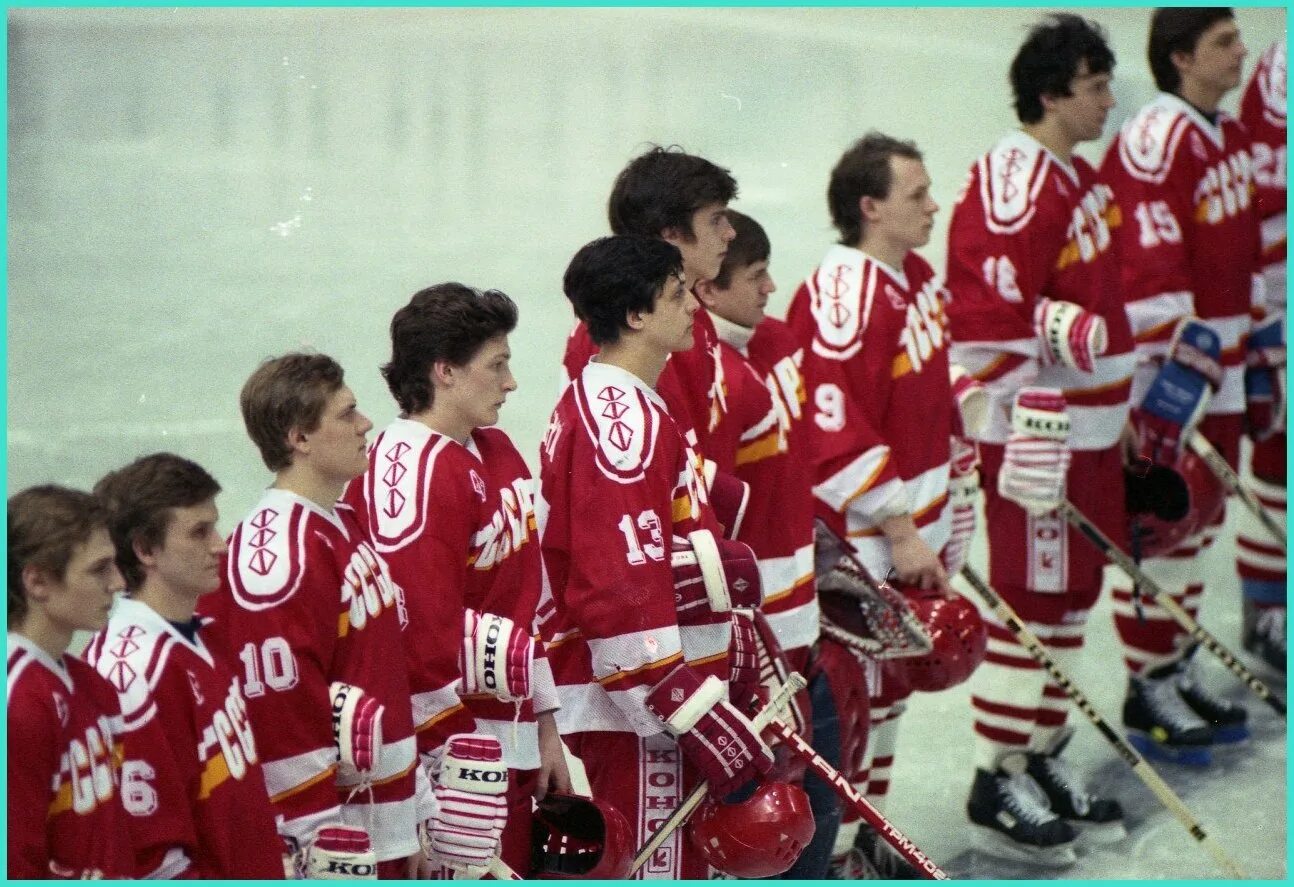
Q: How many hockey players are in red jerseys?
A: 11